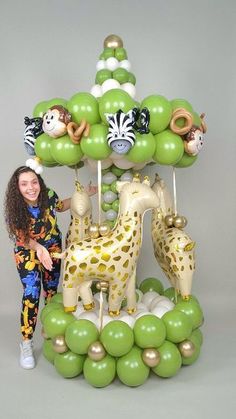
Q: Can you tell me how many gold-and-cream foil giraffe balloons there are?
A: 3